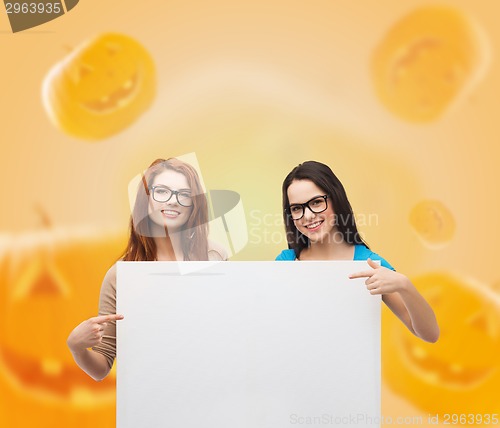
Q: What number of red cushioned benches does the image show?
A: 0